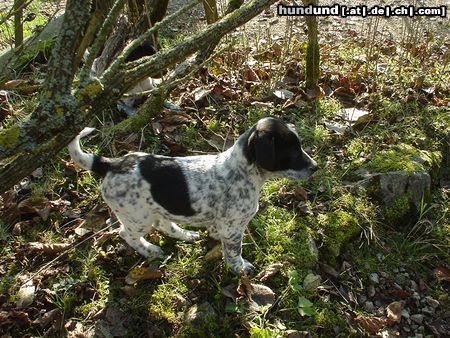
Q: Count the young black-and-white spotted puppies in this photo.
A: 1